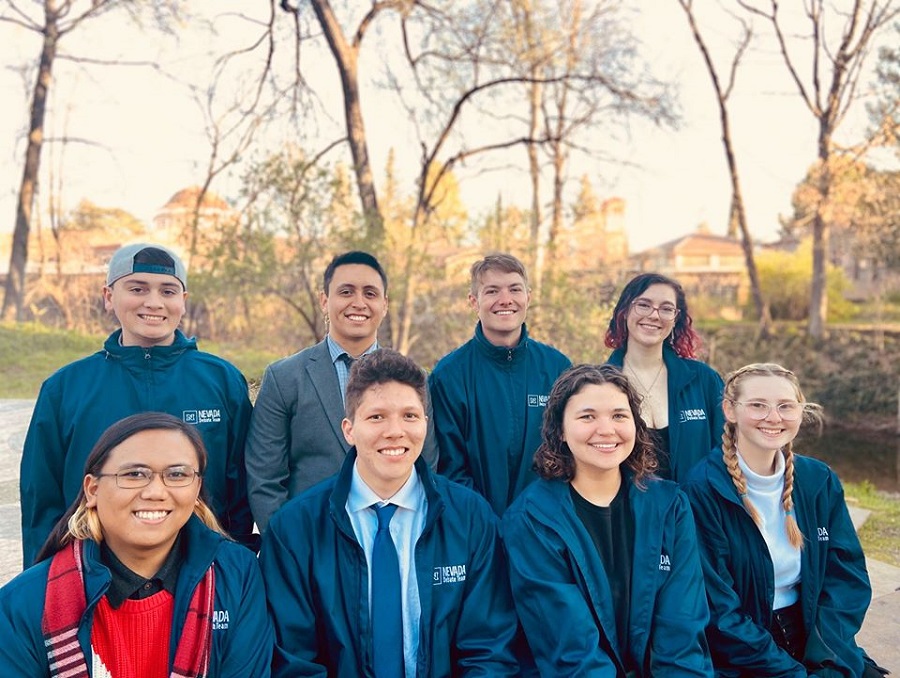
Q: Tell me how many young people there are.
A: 8